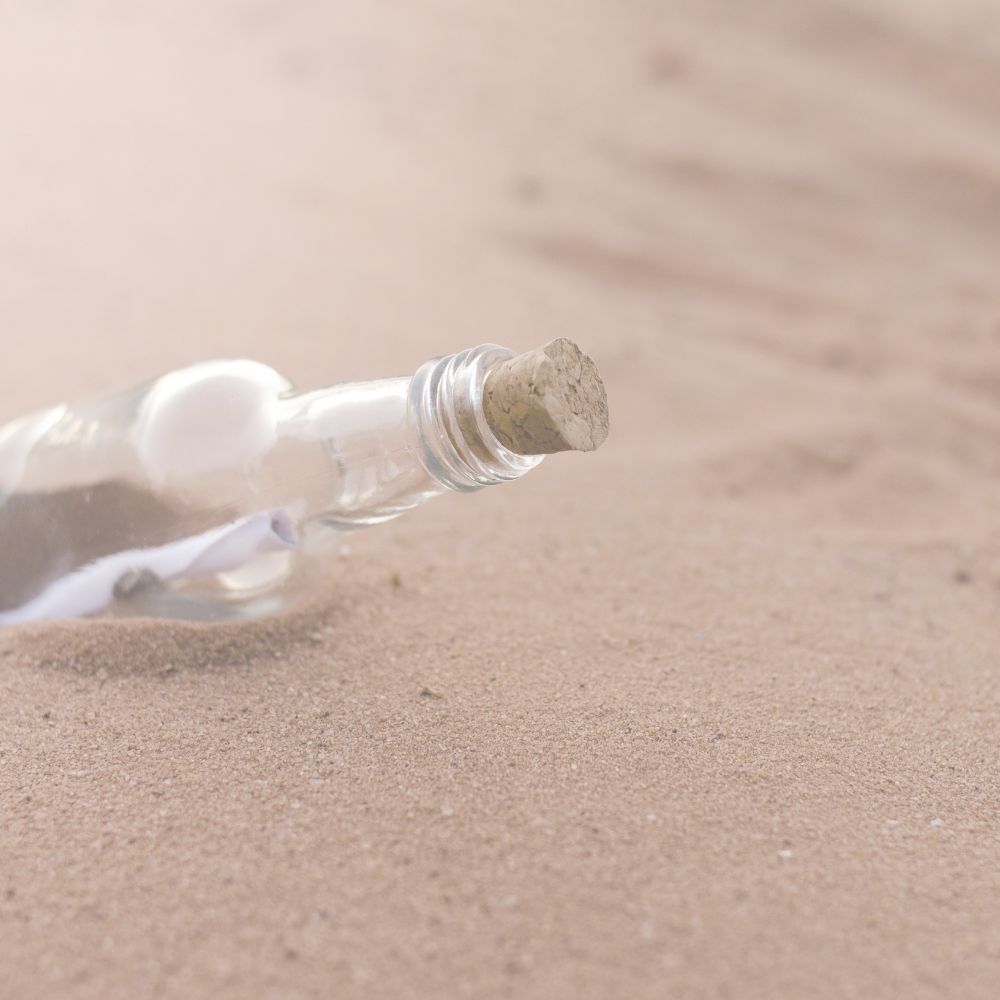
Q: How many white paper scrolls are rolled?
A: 1